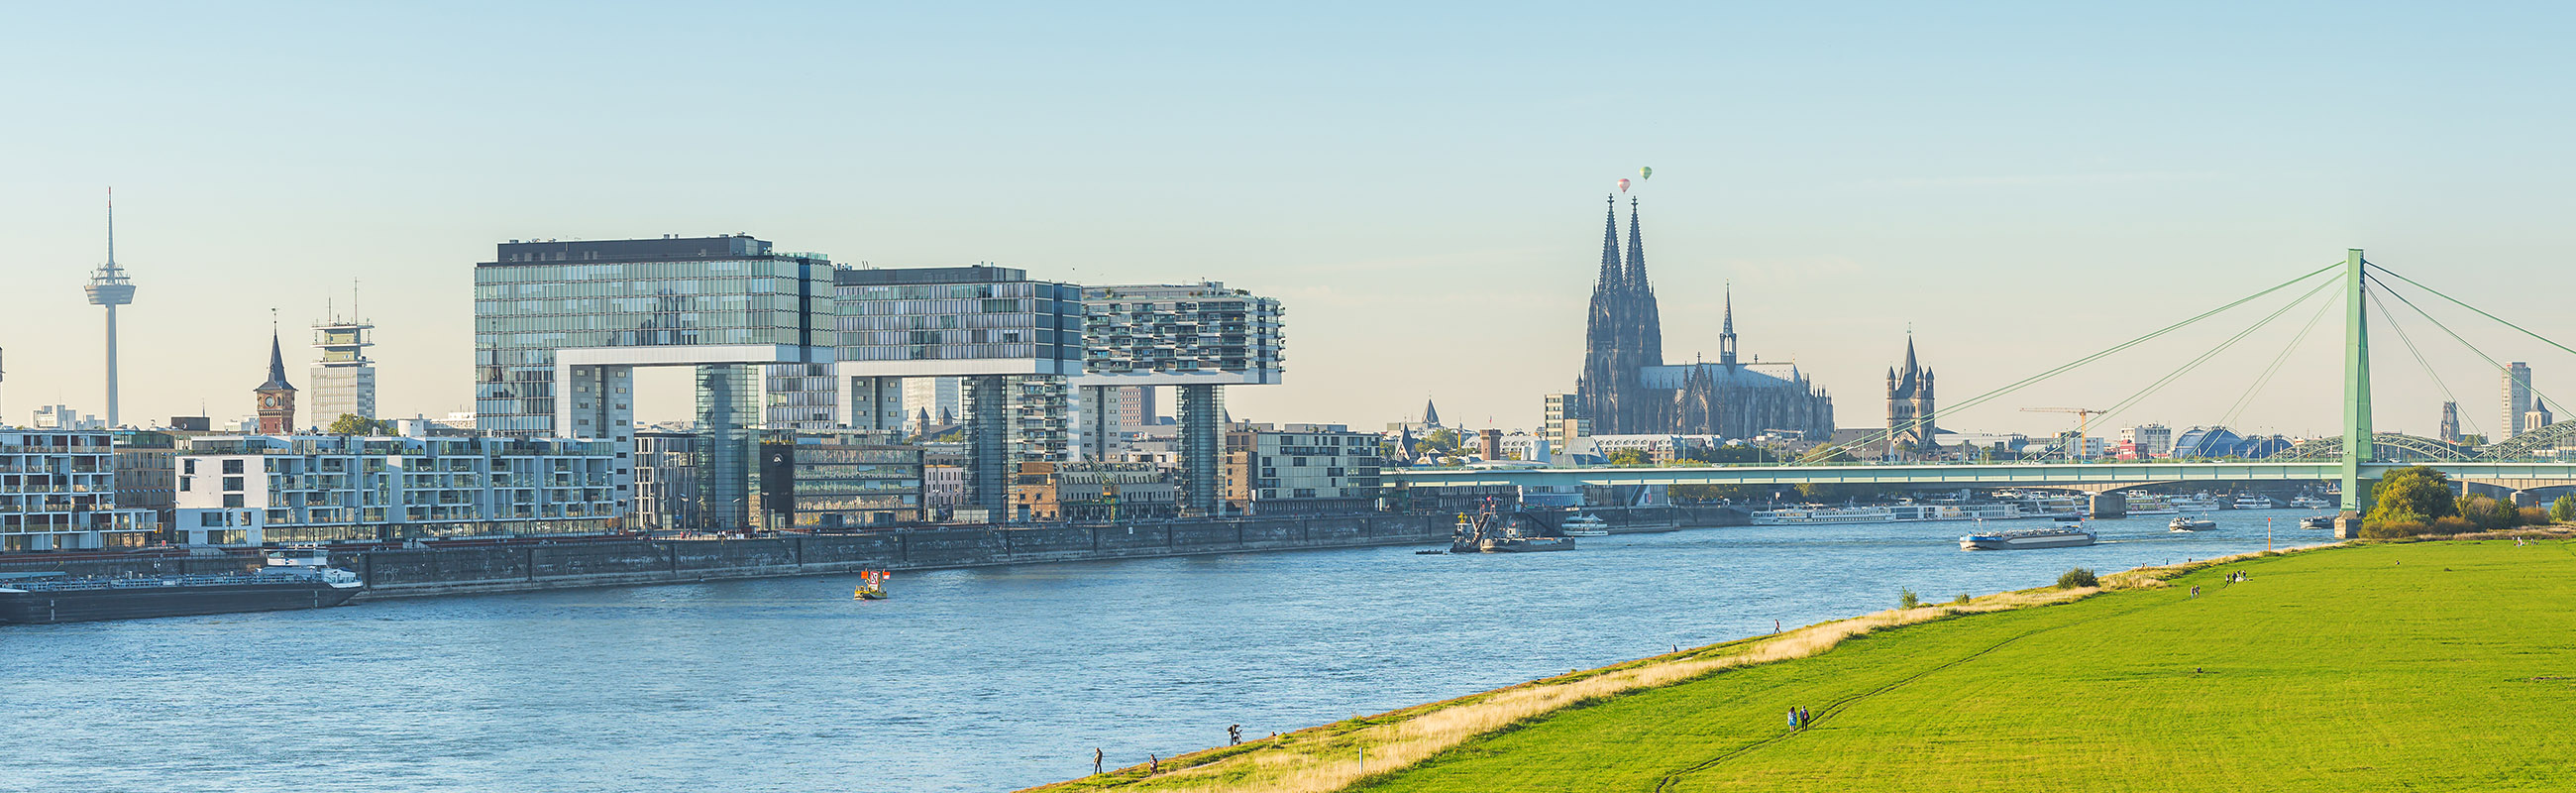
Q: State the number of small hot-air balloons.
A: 2